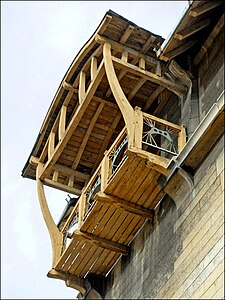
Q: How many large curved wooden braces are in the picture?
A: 2